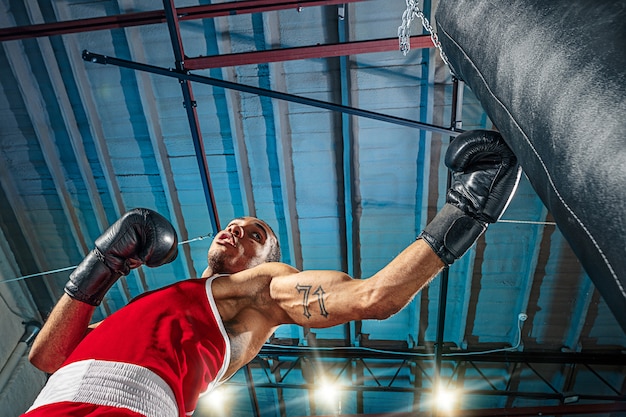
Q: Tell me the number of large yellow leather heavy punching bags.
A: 0